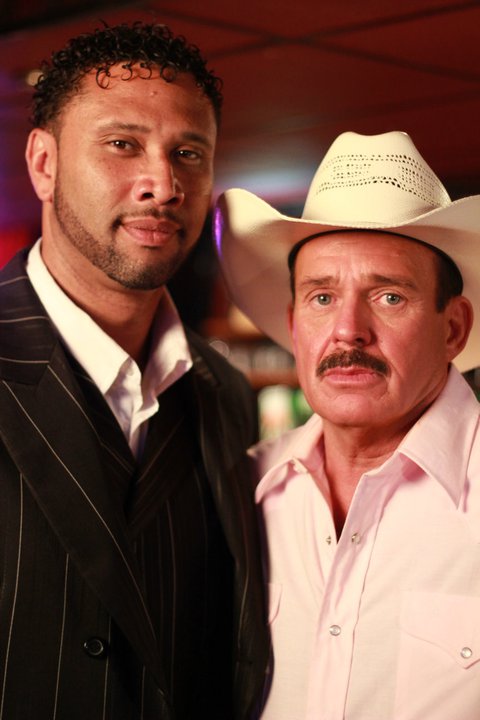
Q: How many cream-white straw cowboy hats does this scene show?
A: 1